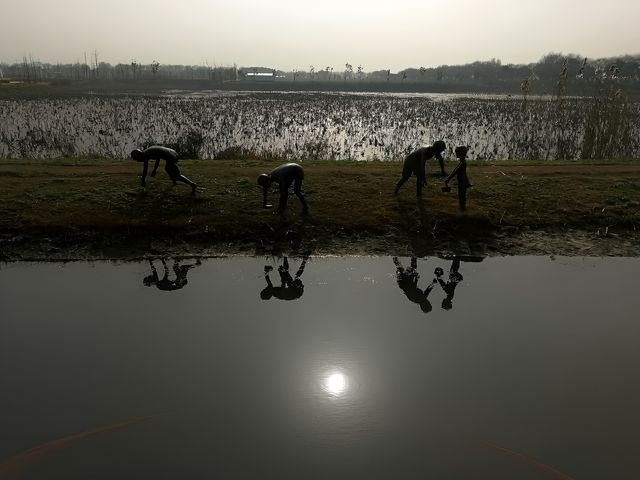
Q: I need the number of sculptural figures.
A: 4